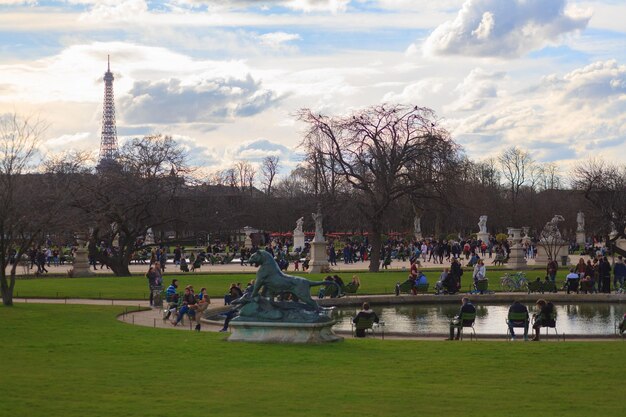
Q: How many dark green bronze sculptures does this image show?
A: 1